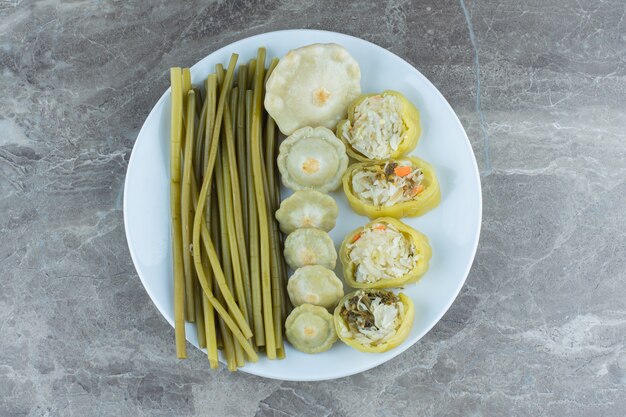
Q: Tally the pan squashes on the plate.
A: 6